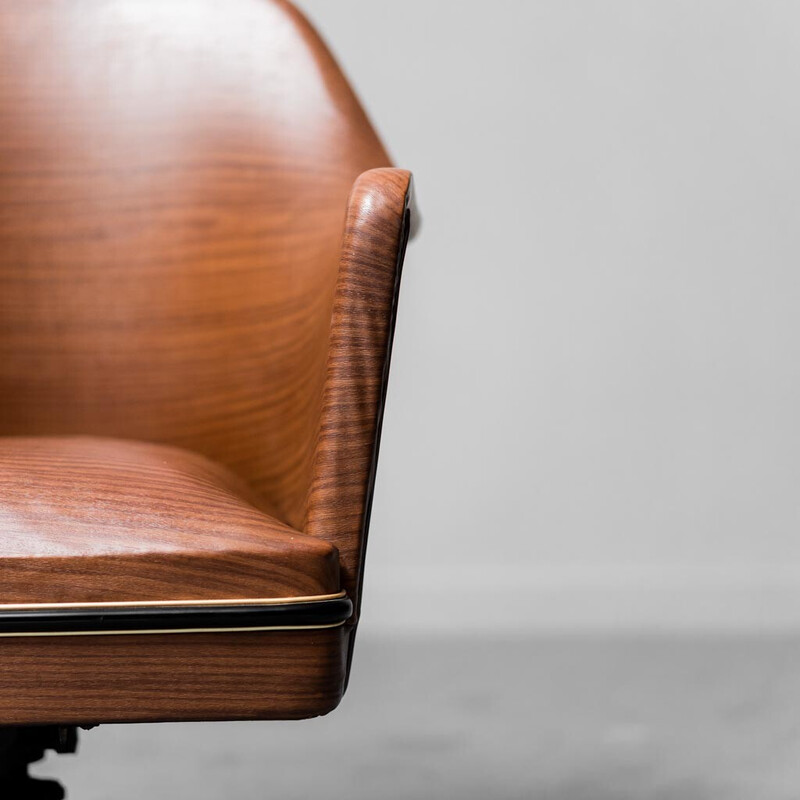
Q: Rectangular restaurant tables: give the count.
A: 0